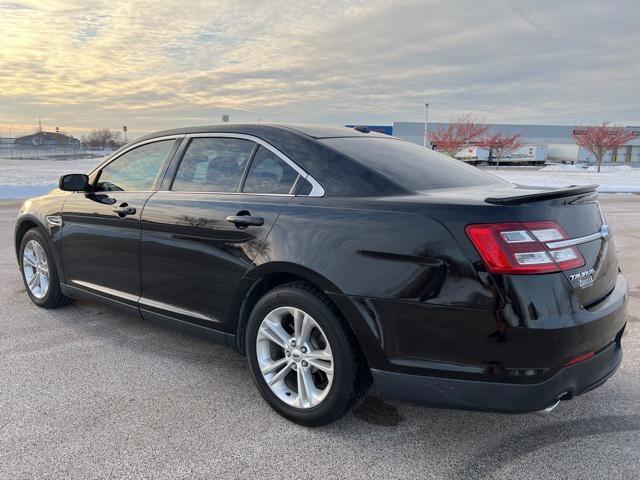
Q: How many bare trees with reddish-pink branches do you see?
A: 3